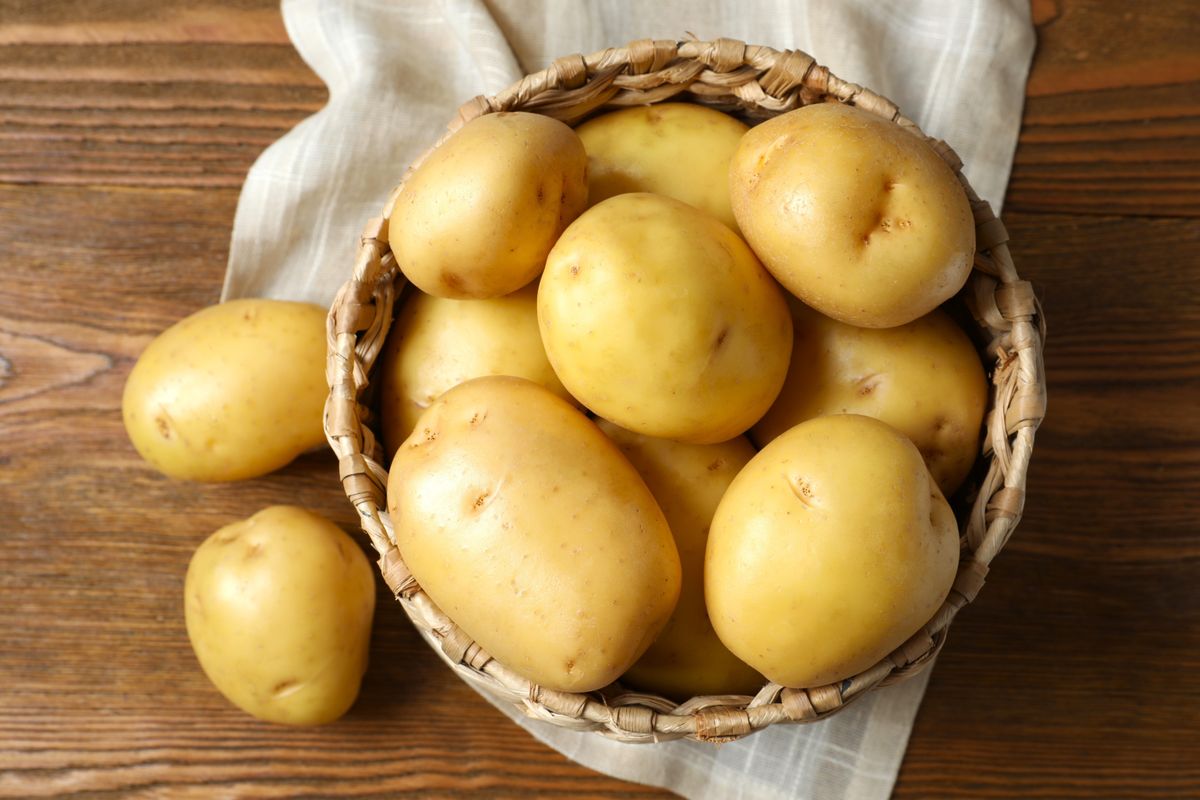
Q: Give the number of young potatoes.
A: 11